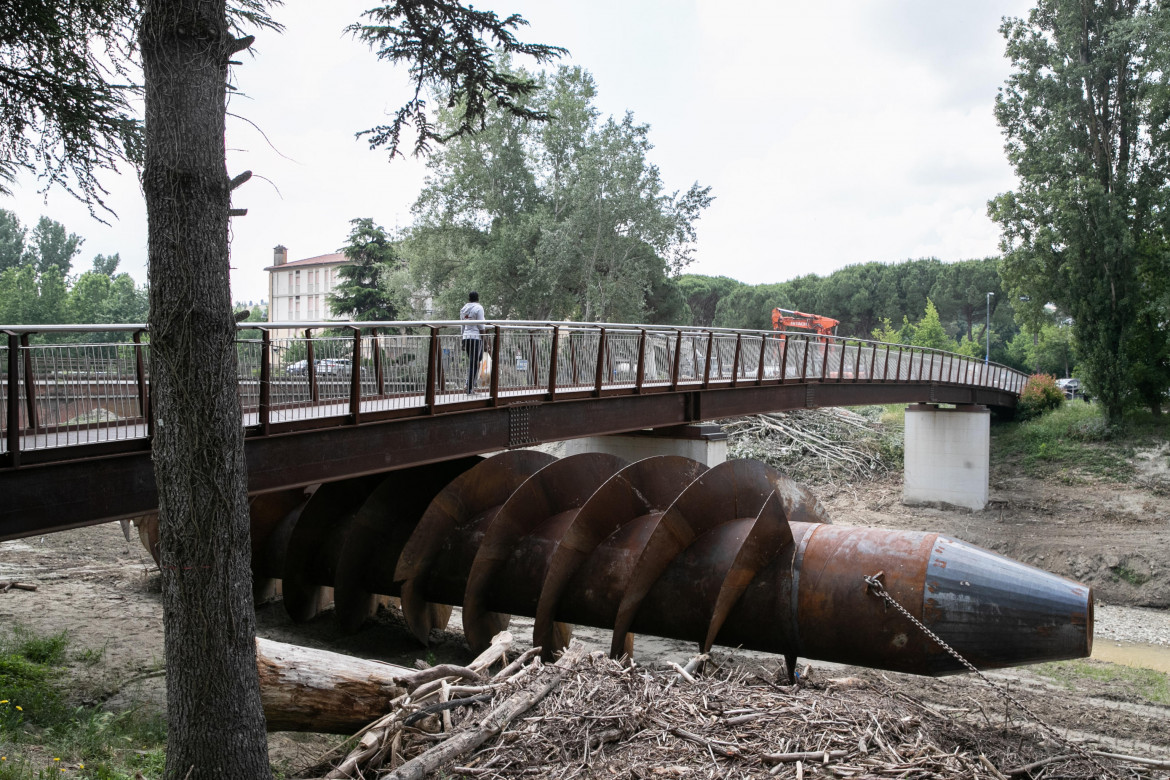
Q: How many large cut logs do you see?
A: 1